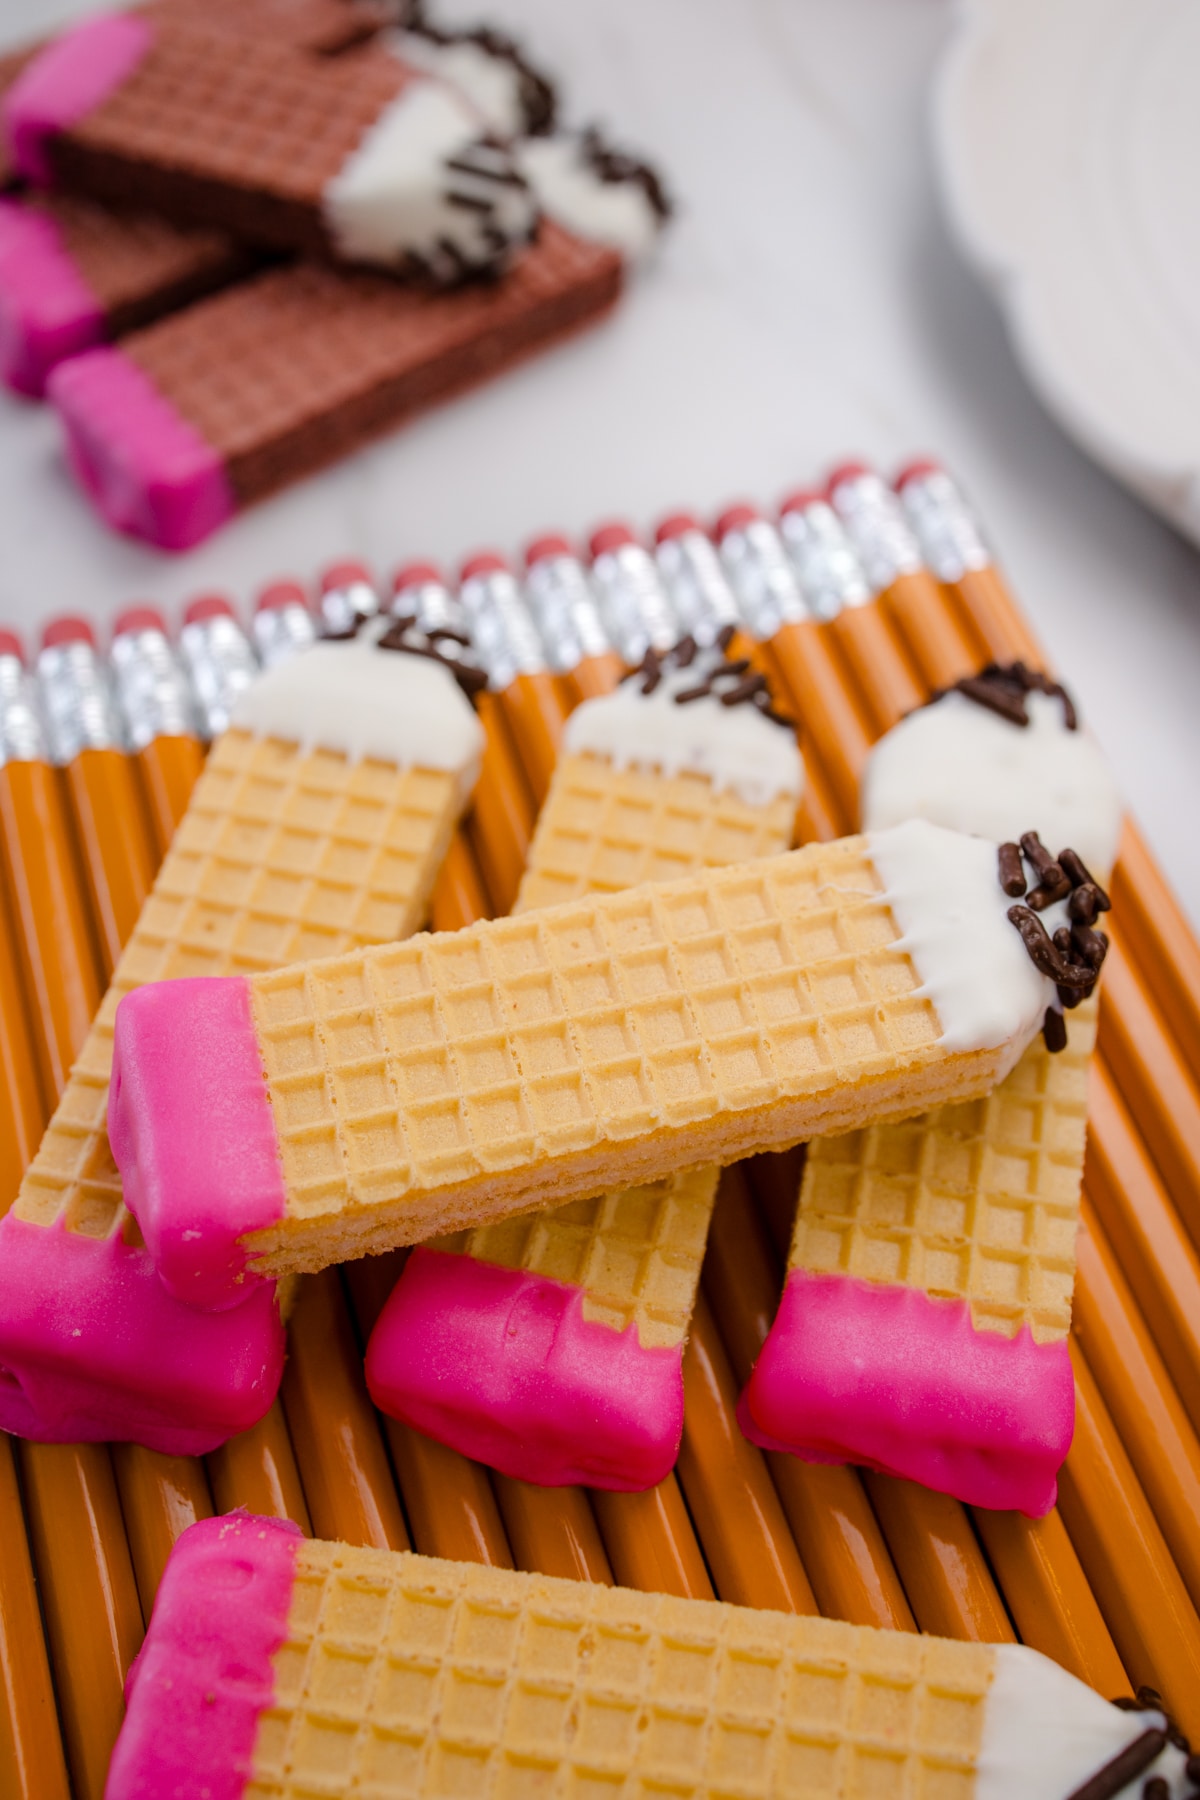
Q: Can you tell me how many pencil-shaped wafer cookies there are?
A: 9